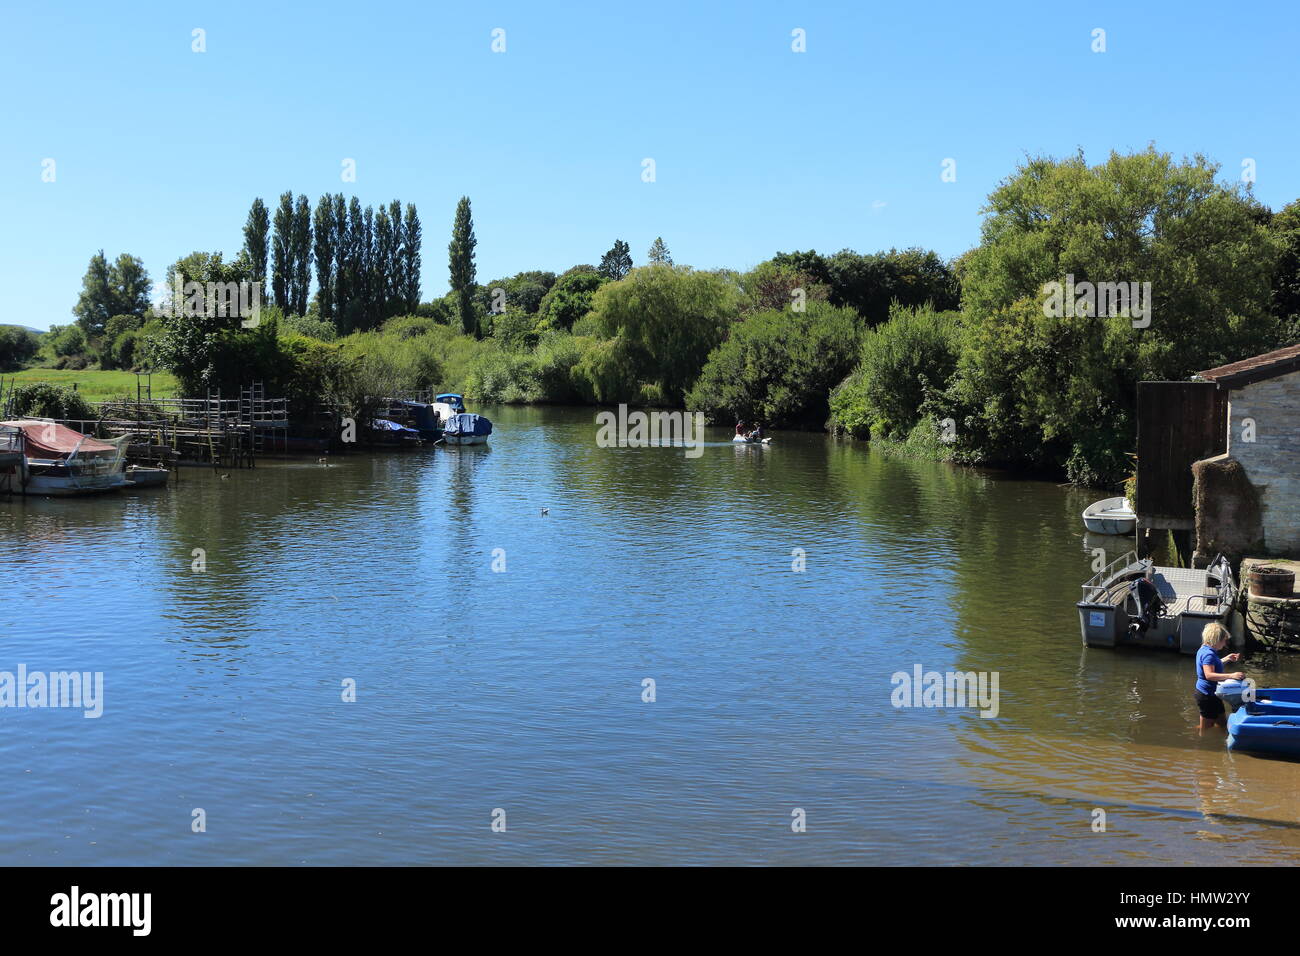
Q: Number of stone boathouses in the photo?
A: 1